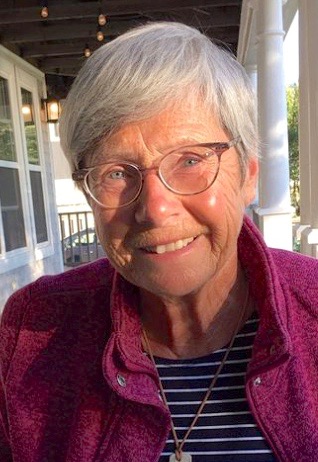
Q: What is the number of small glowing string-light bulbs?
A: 4